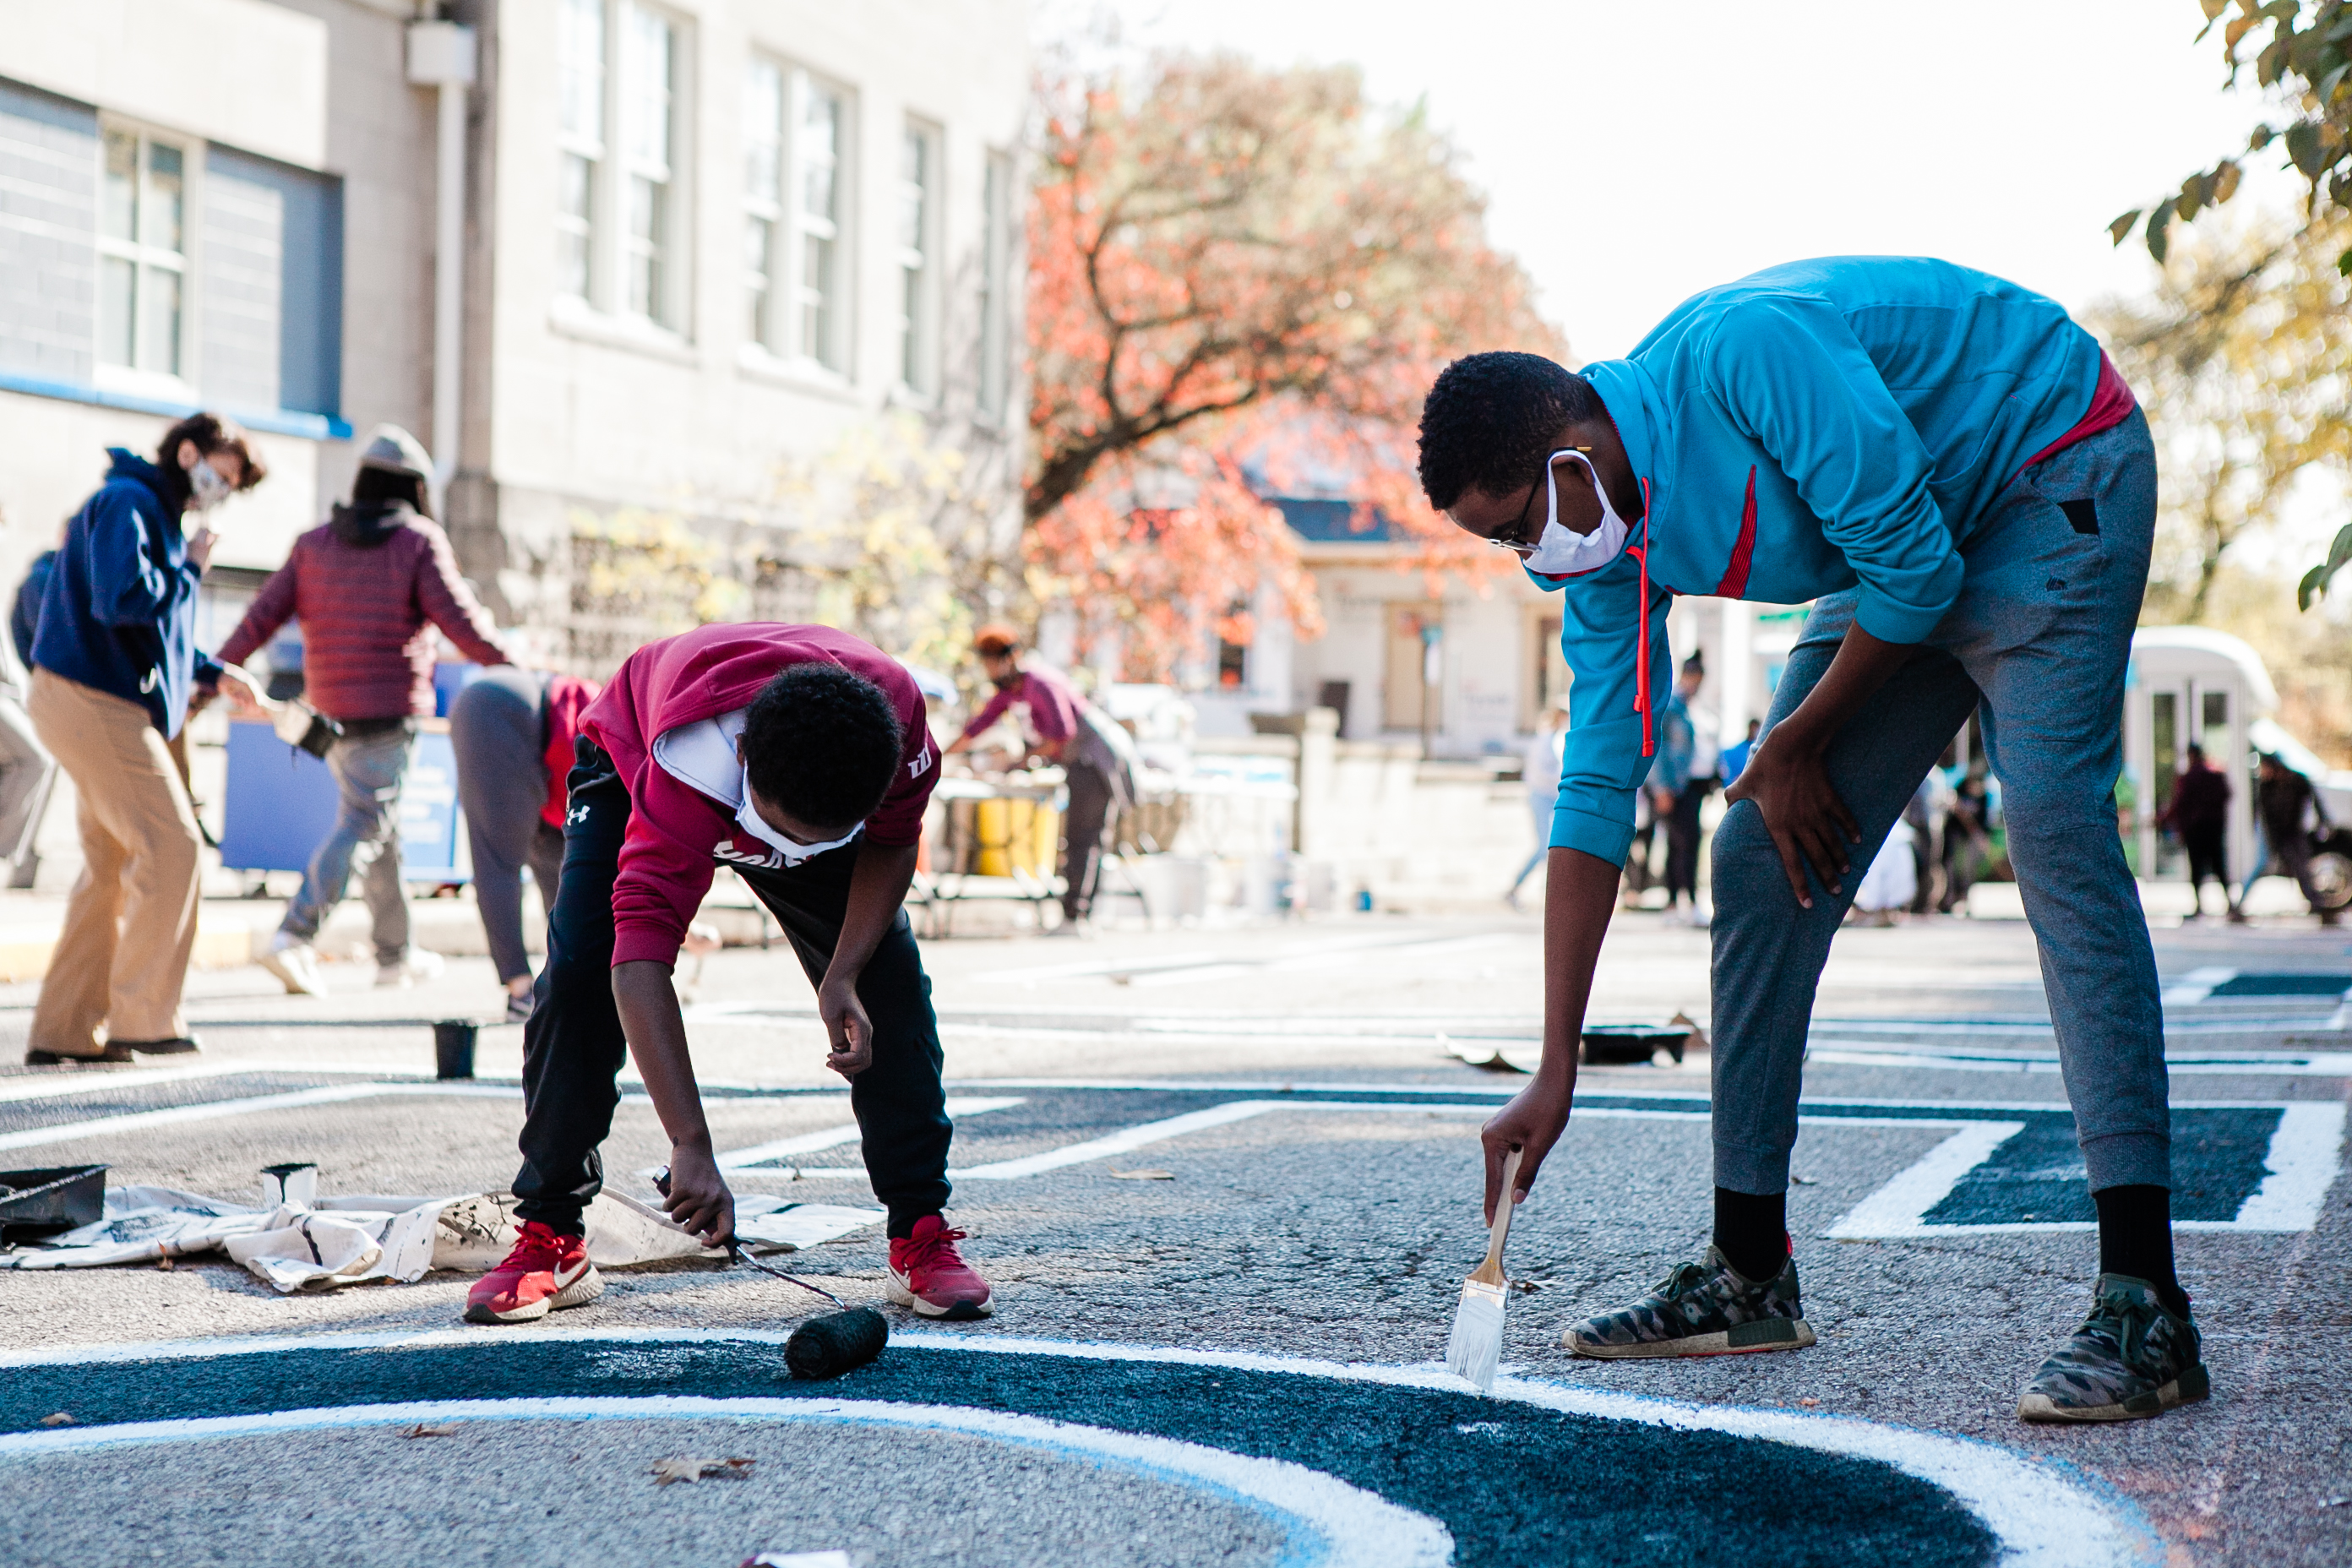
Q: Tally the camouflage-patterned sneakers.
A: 2